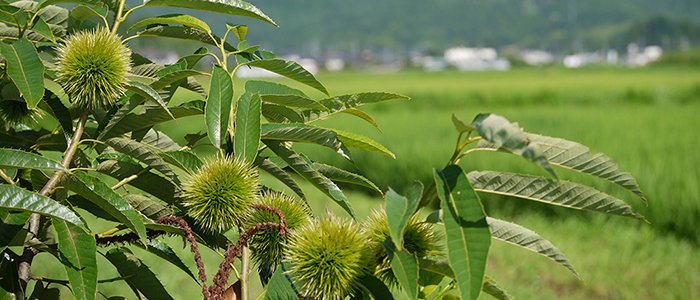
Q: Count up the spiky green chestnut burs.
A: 6